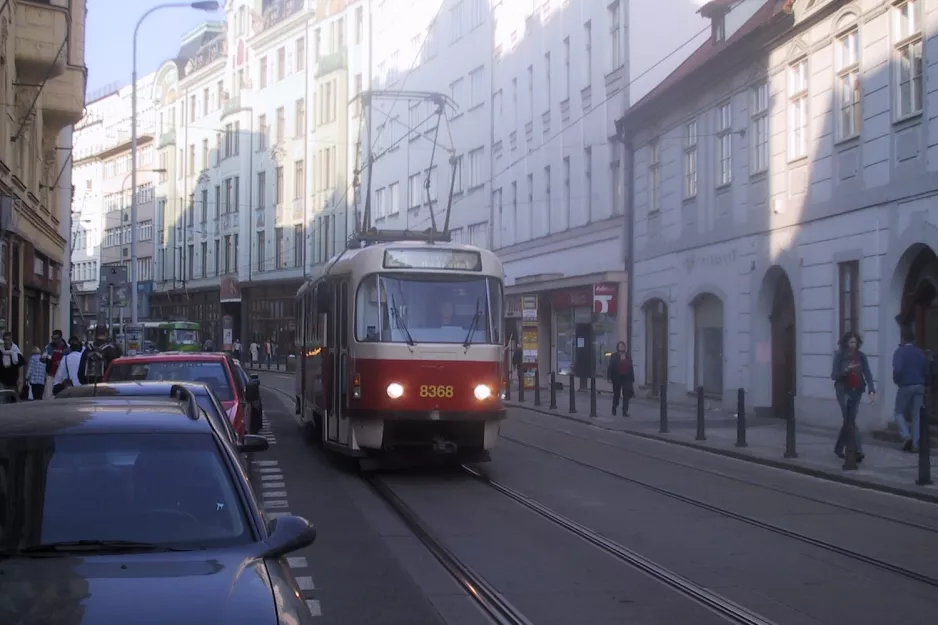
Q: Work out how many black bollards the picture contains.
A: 12